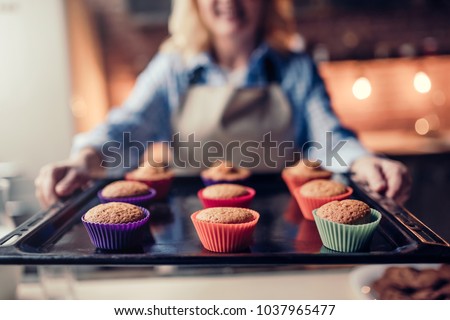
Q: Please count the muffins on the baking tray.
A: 9